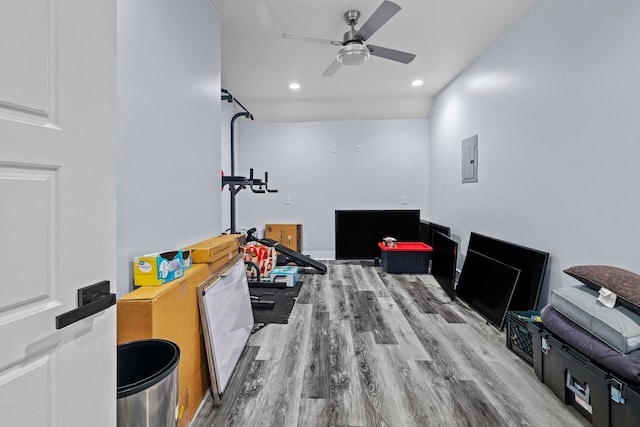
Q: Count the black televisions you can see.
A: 5